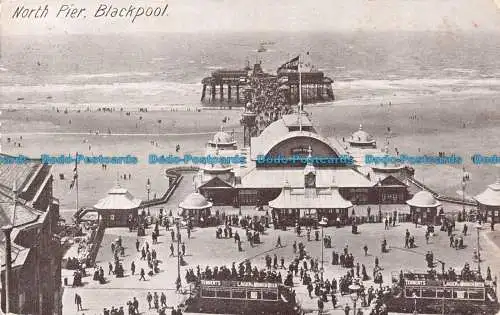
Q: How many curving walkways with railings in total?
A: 2